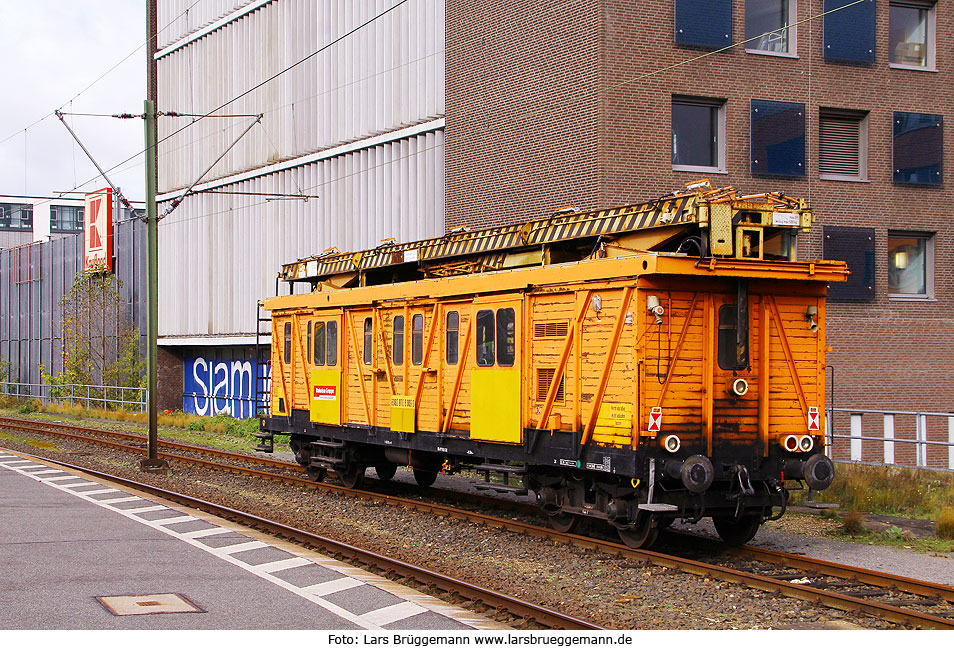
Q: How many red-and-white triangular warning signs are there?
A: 2